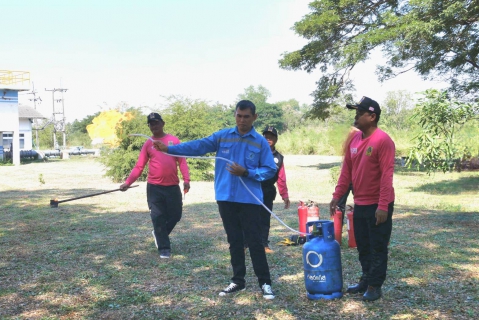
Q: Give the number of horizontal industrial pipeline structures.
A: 1